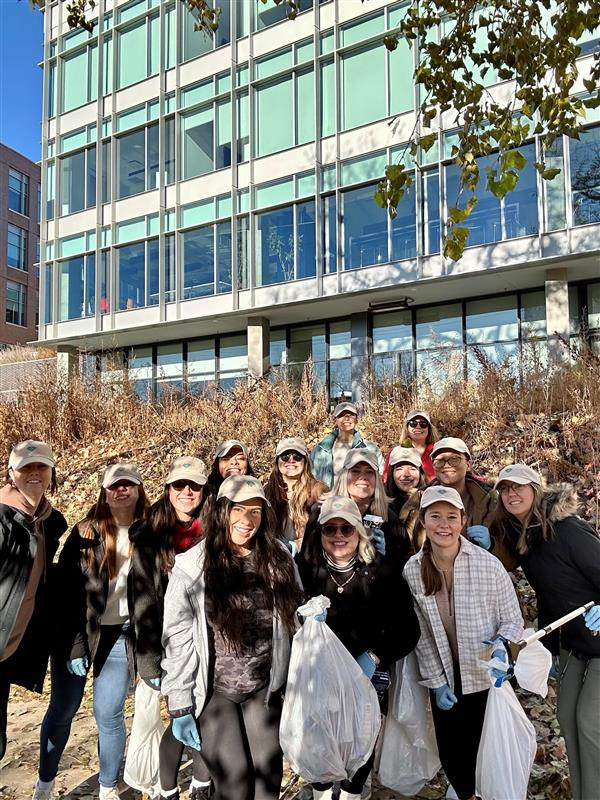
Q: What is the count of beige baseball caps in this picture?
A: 14